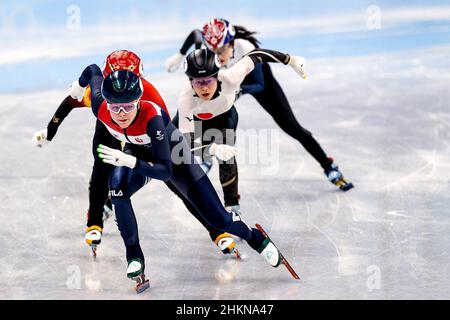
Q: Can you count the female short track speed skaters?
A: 4